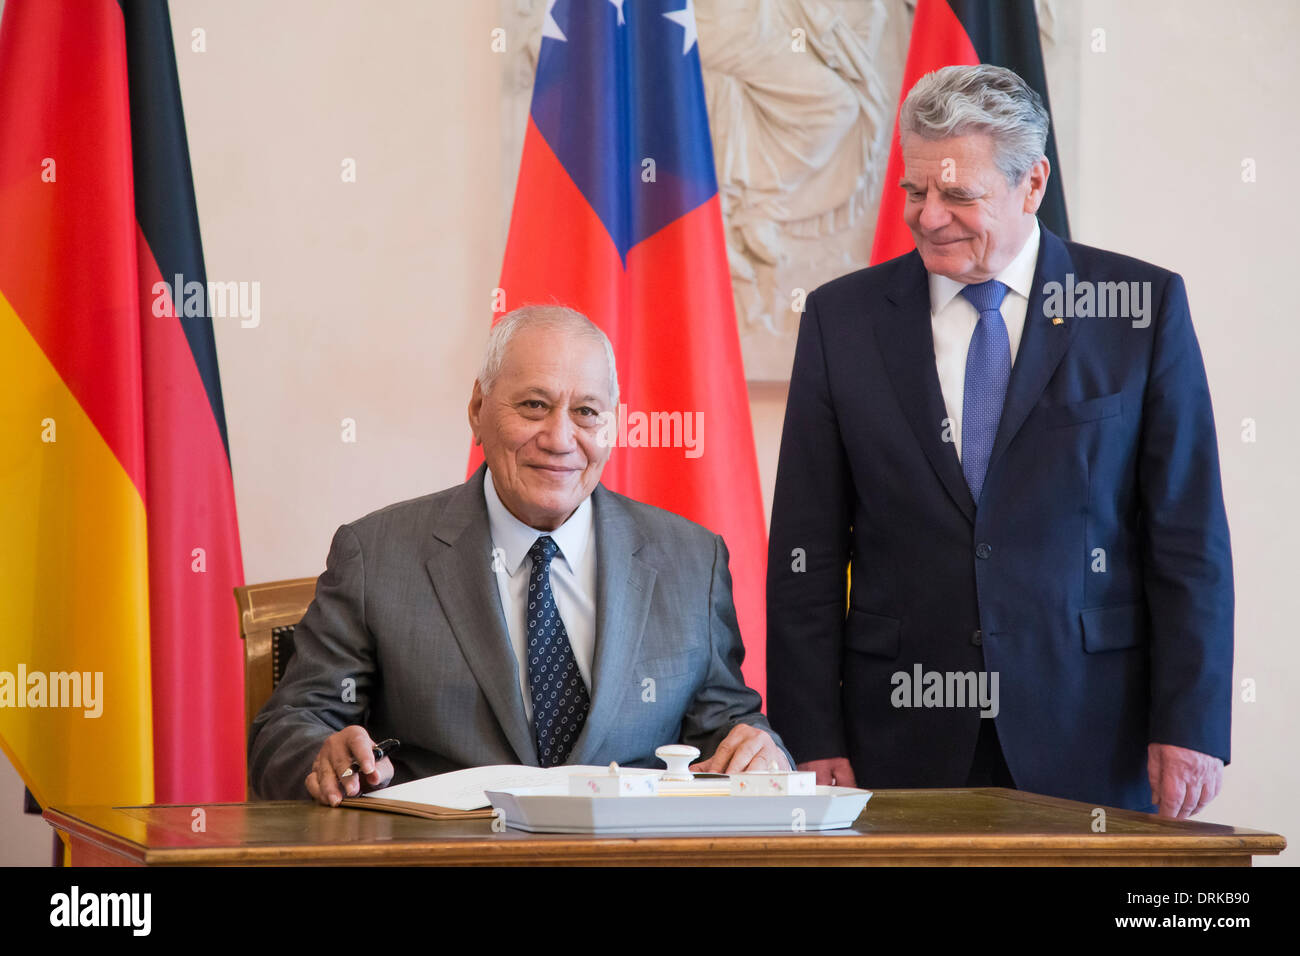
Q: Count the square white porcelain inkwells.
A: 2